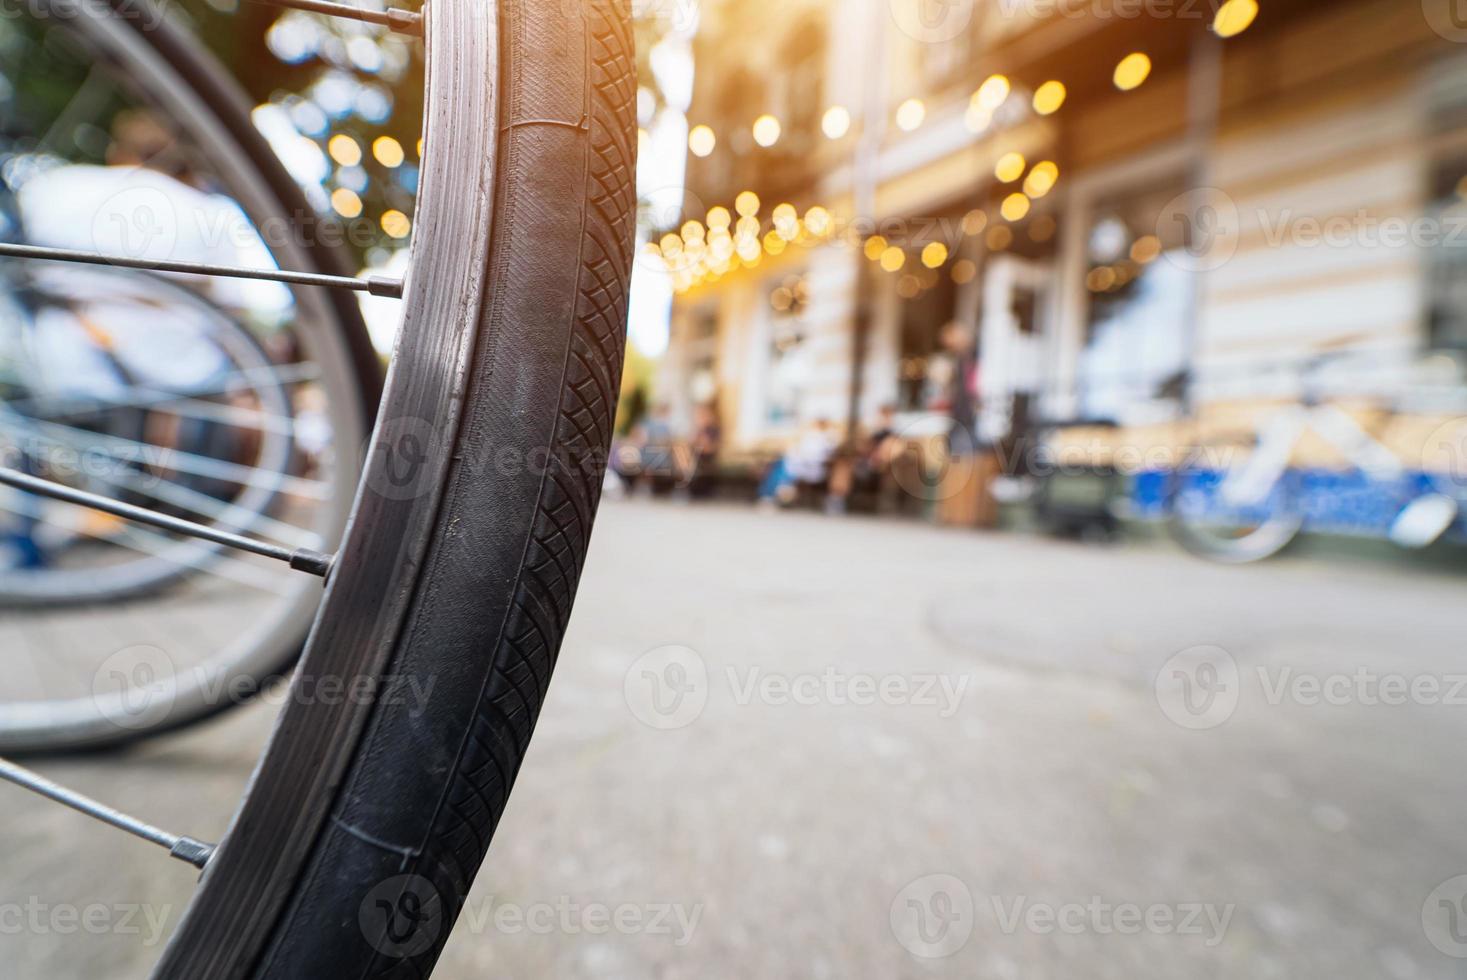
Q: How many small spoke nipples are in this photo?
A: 4